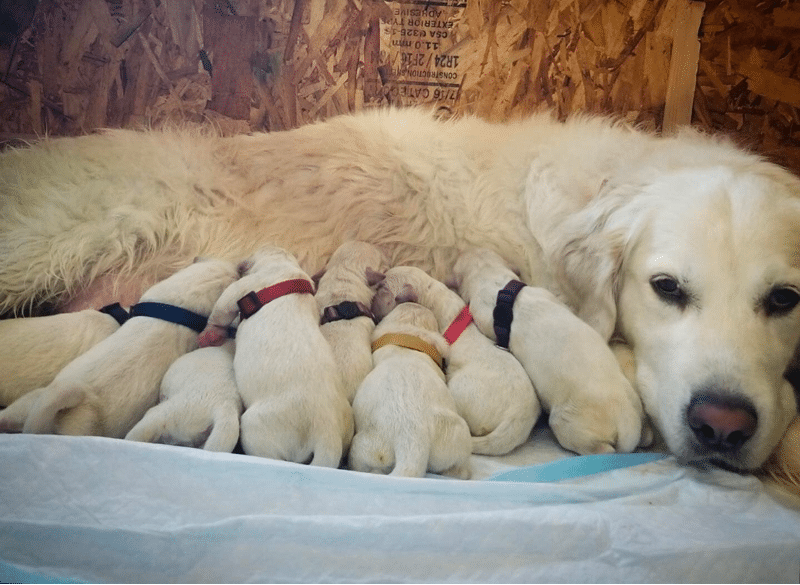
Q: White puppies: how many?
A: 8